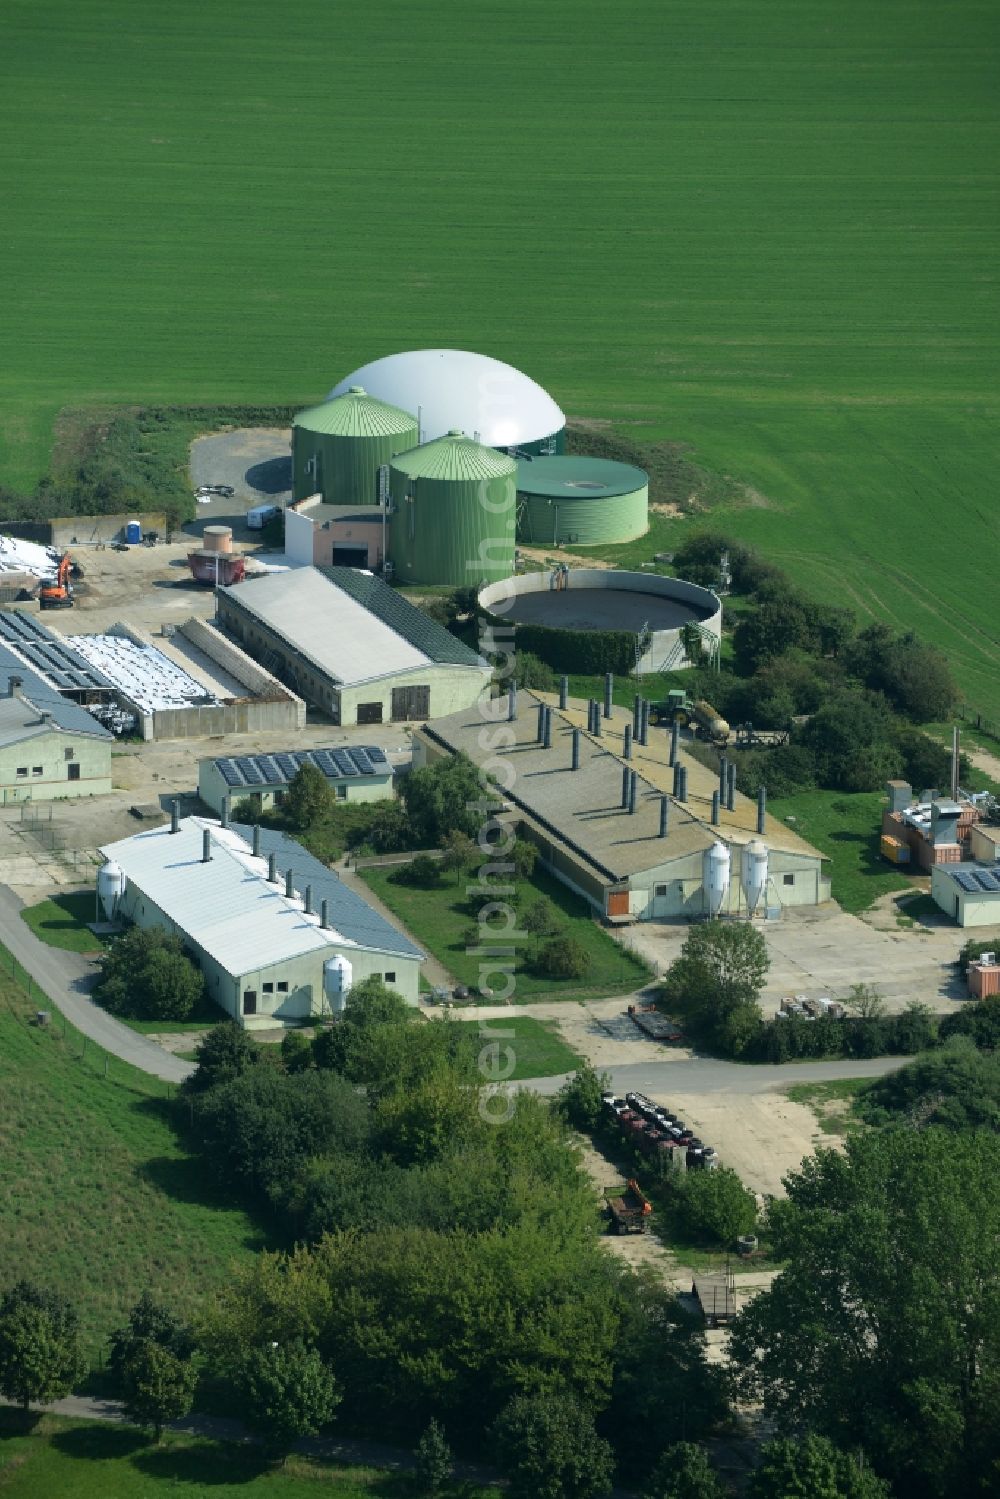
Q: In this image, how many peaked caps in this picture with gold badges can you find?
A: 0